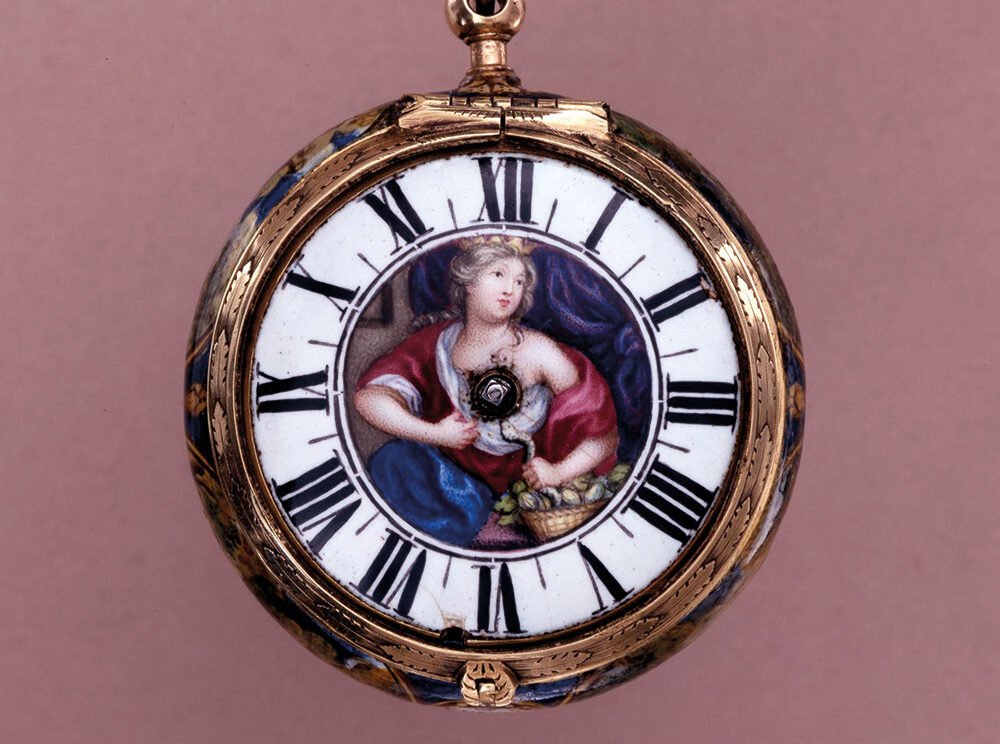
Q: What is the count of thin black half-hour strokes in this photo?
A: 12